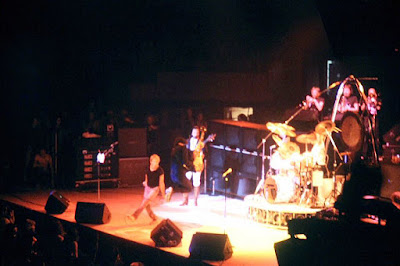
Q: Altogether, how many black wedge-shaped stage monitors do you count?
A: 4